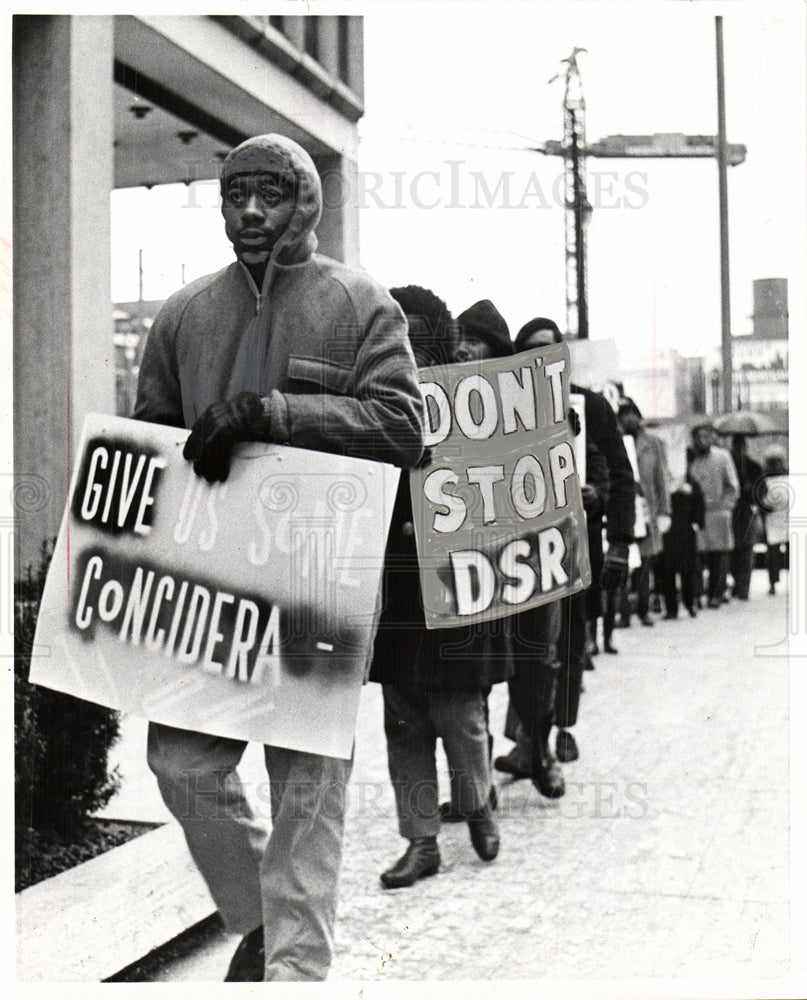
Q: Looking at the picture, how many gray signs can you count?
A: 1